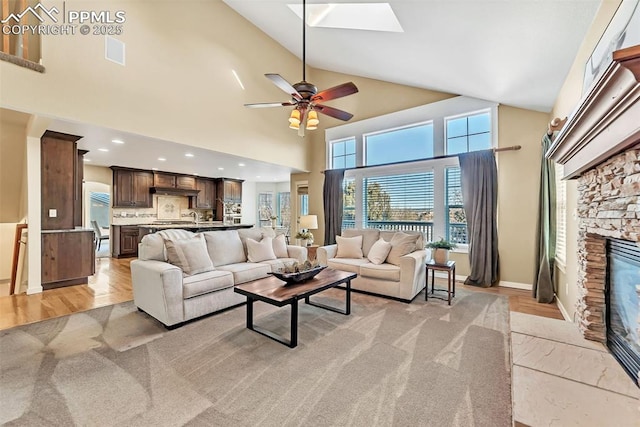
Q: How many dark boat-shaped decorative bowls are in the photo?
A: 1